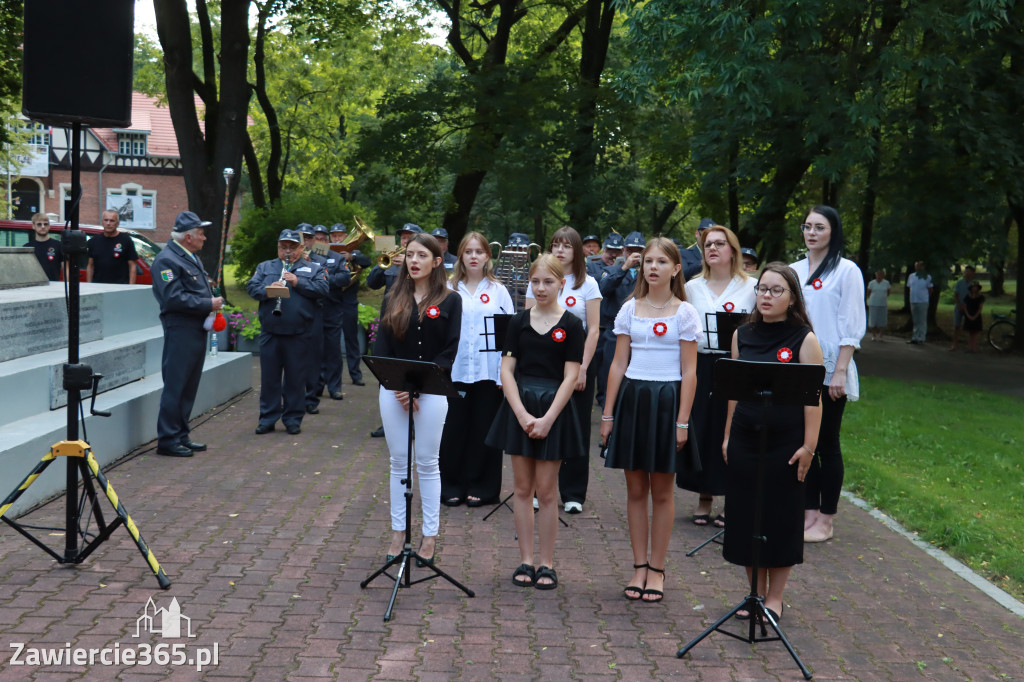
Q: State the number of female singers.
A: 8